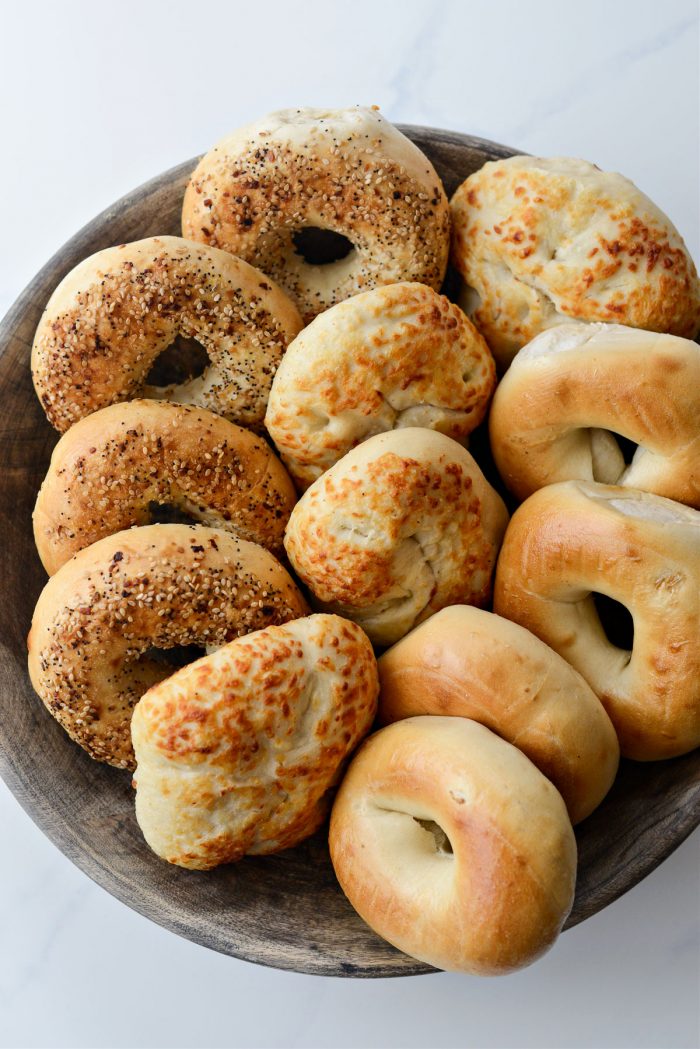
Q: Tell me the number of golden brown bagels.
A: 4